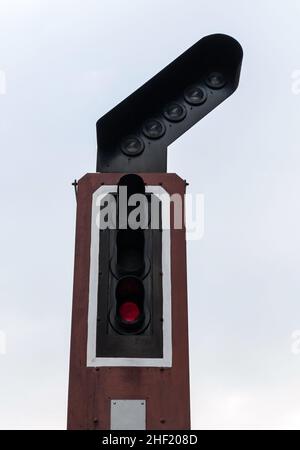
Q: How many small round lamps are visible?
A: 5